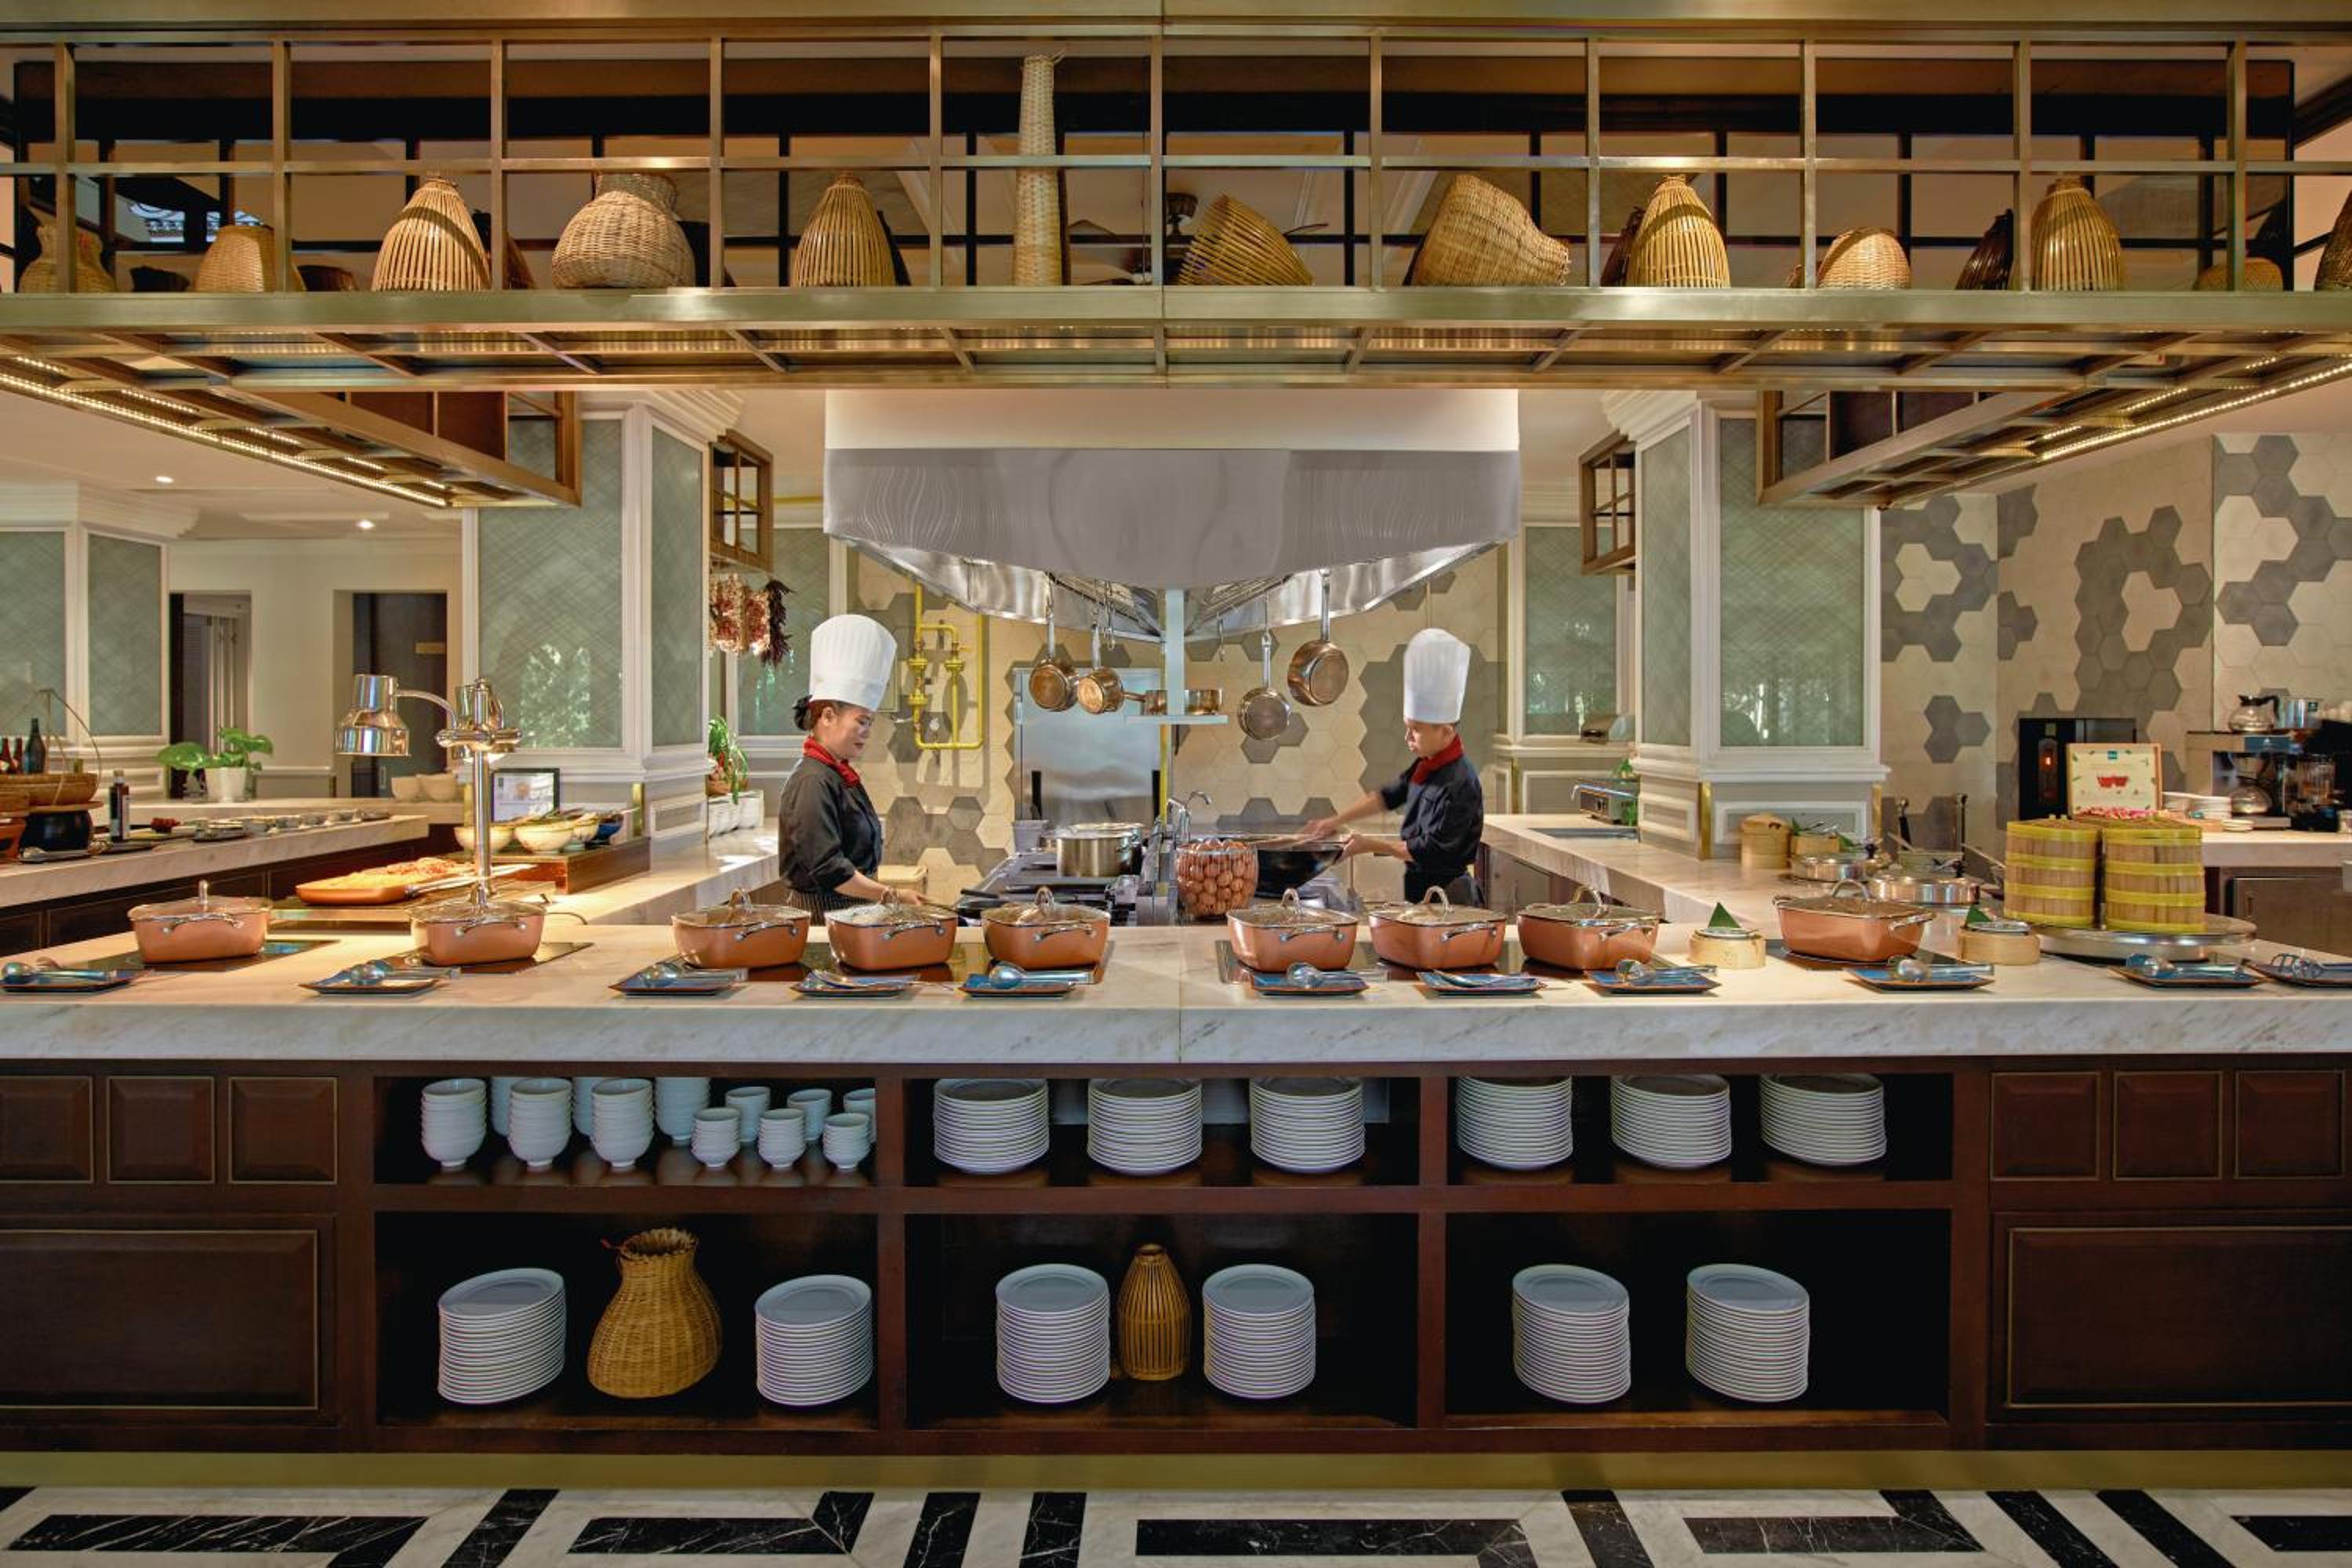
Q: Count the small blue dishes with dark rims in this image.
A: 11